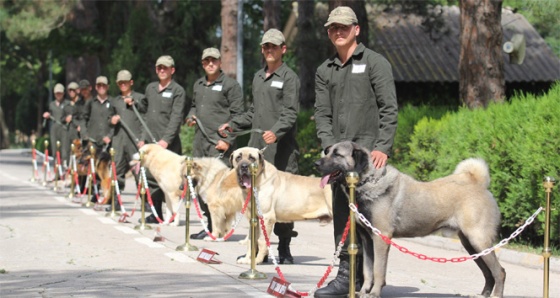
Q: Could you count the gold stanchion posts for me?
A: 11